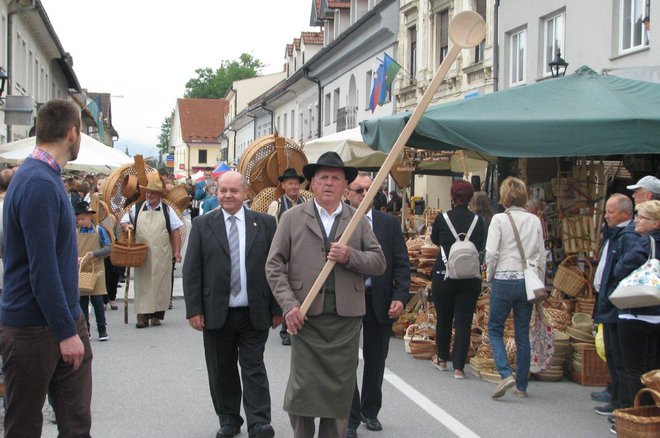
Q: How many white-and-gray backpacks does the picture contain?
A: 1